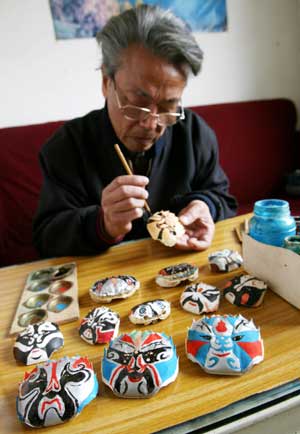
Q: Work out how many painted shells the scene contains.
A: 12